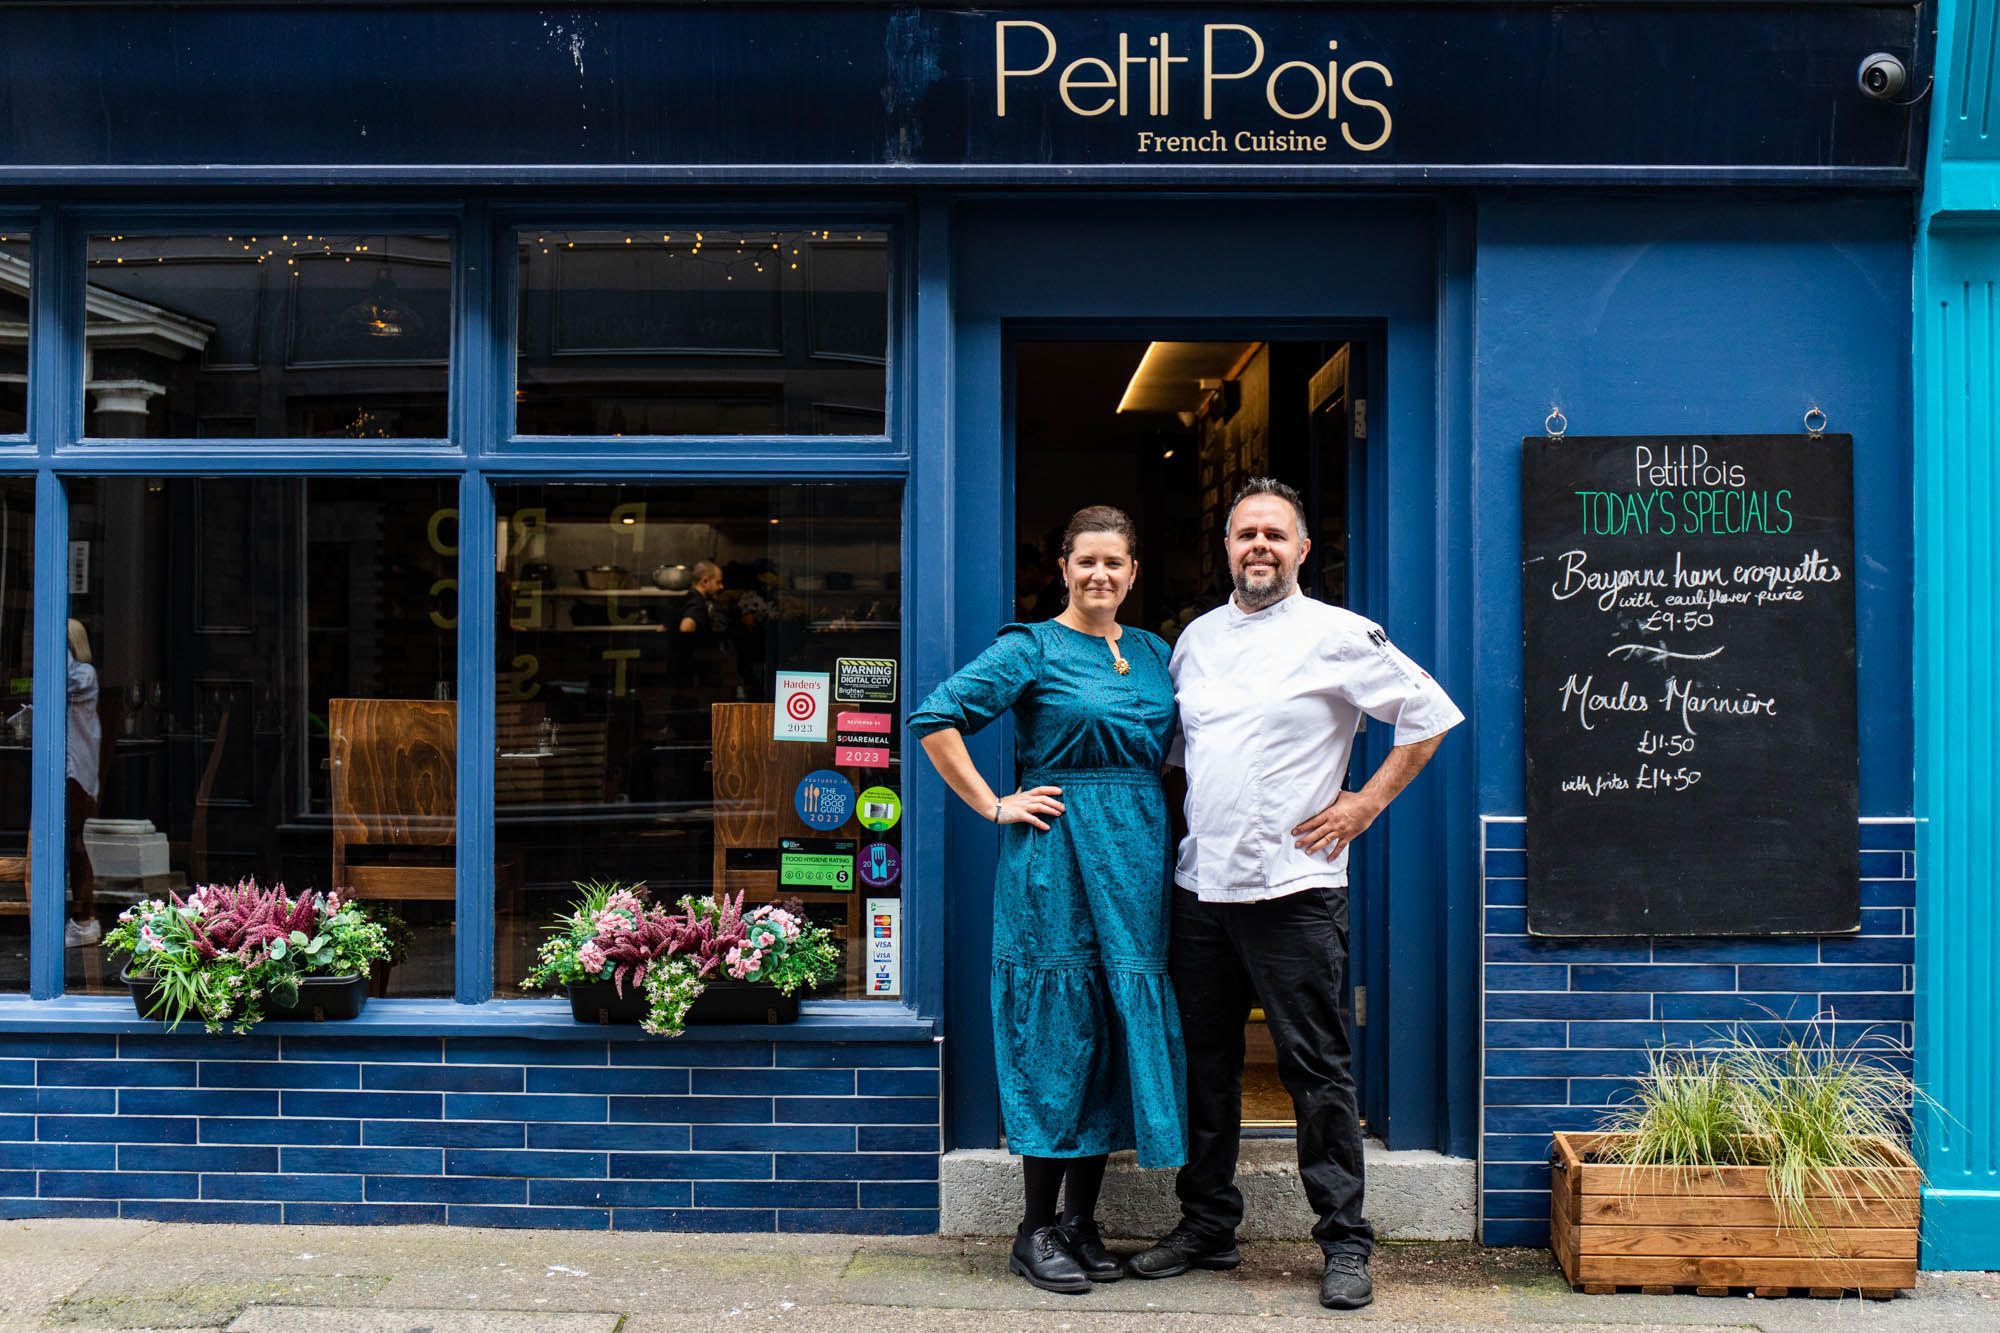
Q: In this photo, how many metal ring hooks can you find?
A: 2